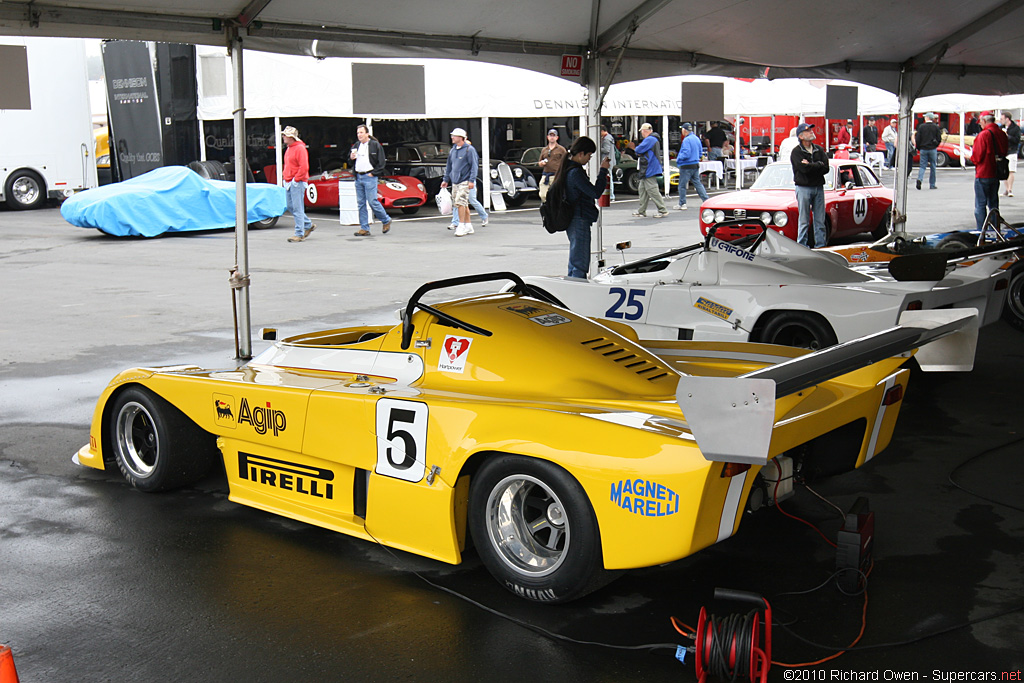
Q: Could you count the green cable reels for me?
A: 0